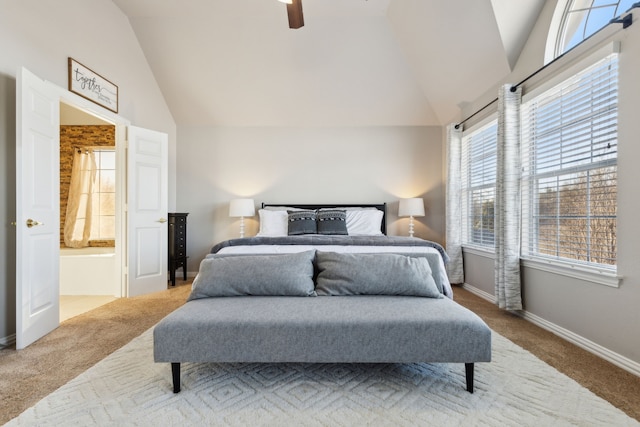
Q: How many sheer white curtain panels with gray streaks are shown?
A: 2